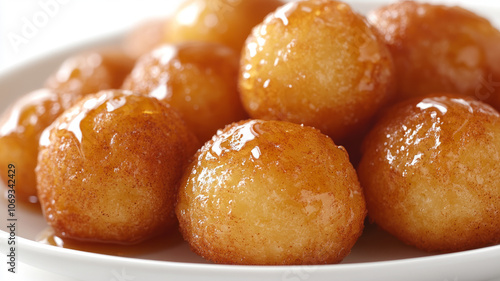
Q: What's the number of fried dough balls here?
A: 10